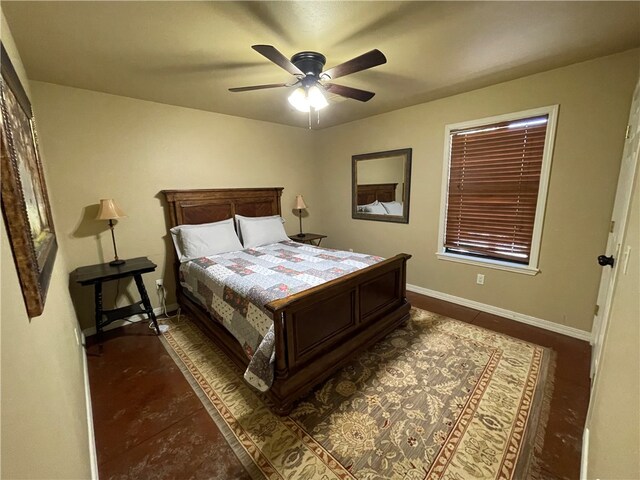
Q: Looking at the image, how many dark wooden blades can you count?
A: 4